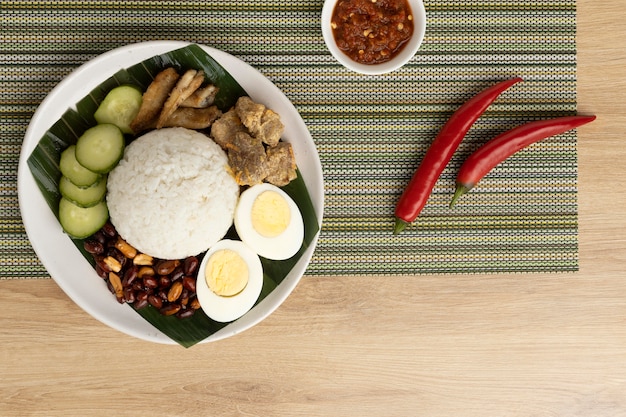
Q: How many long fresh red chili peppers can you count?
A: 2